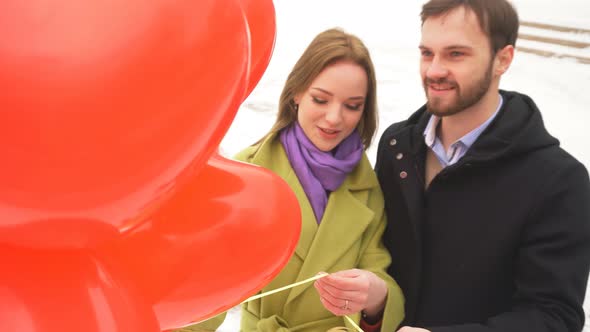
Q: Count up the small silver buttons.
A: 3